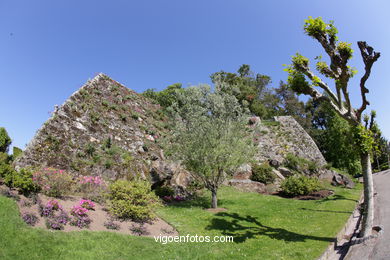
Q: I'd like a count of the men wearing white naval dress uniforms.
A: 0